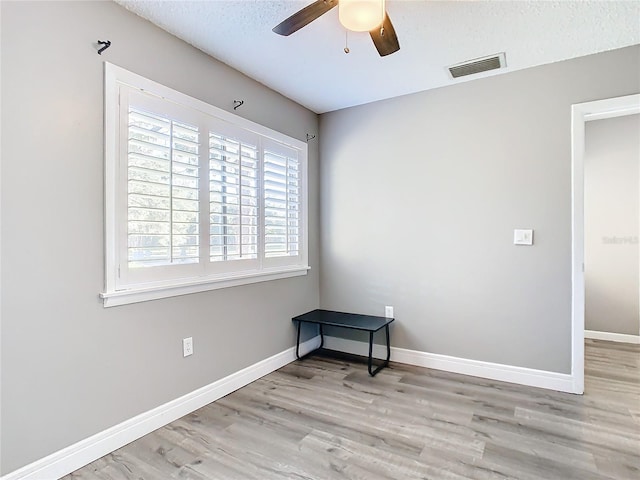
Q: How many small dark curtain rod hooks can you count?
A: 3